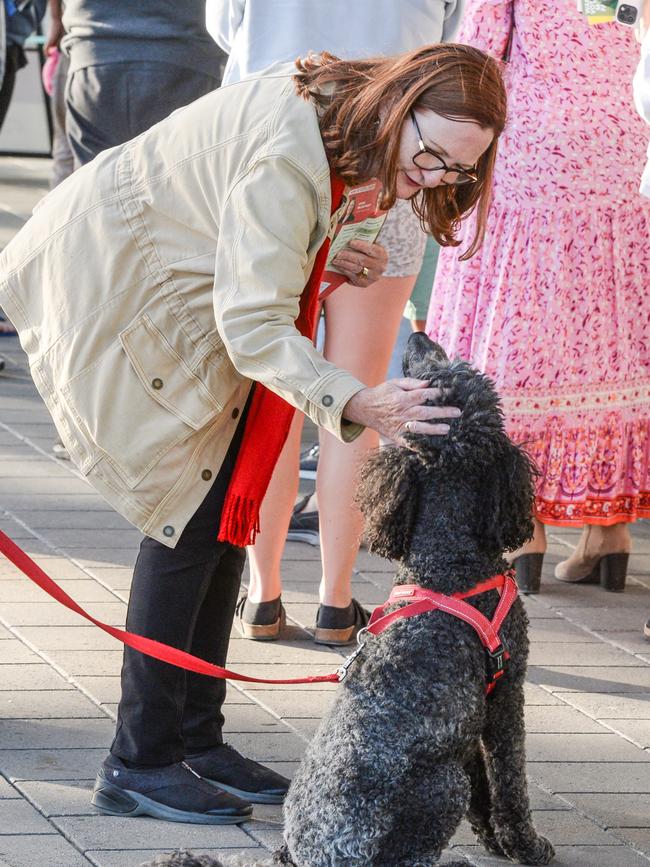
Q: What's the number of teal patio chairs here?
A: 0